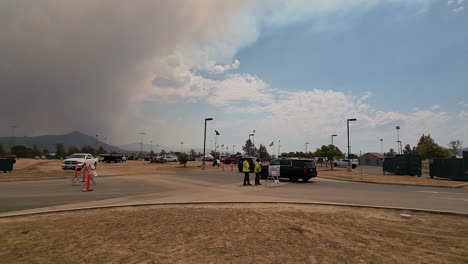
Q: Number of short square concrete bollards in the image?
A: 0